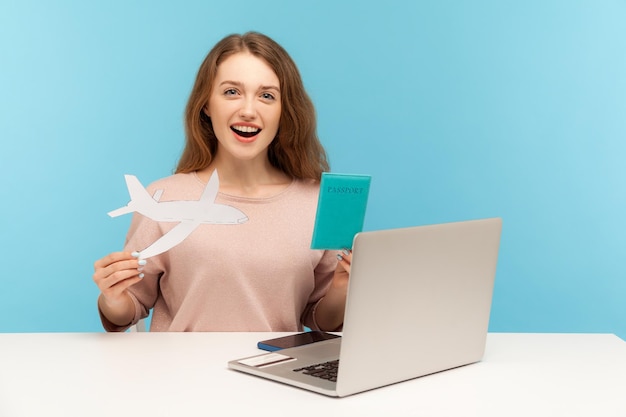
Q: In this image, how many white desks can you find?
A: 1